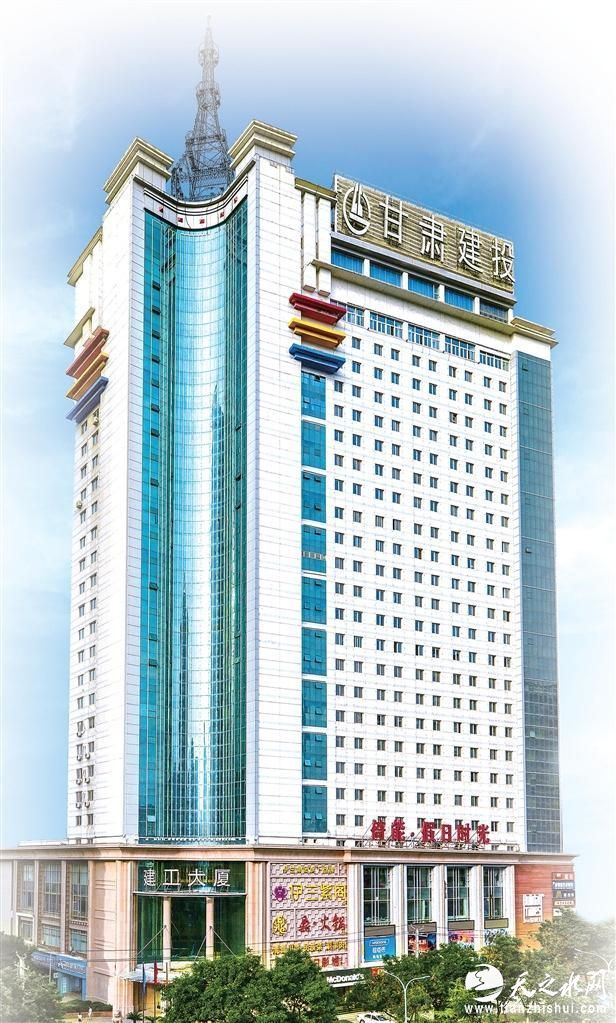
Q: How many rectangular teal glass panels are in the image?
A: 9